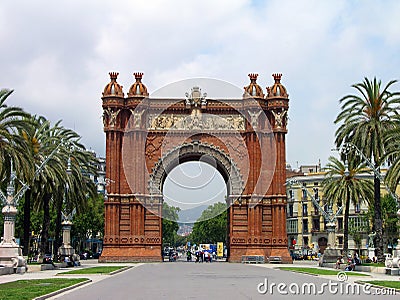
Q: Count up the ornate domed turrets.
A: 4